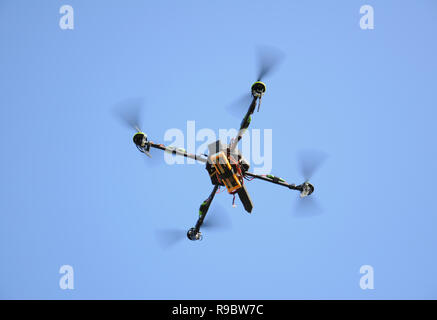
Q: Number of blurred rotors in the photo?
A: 4